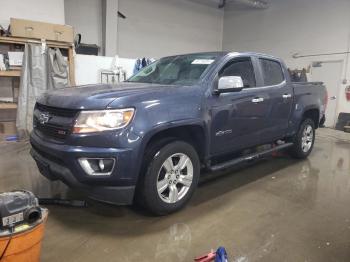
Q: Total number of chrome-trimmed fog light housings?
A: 1